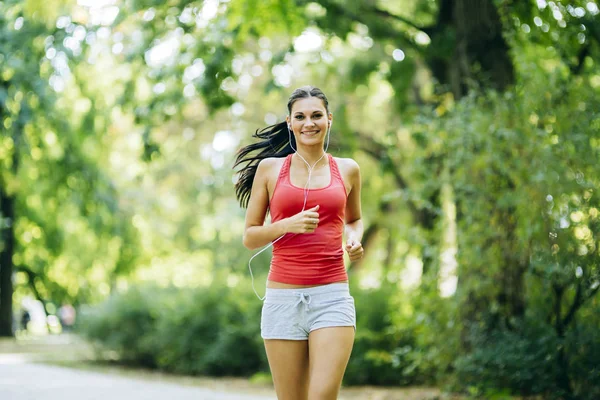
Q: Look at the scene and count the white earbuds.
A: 2